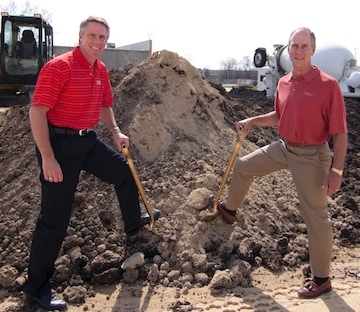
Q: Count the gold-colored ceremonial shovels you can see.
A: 2